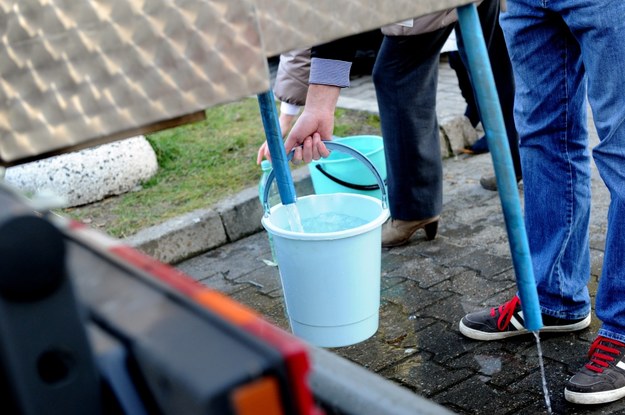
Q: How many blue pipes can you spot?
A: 2